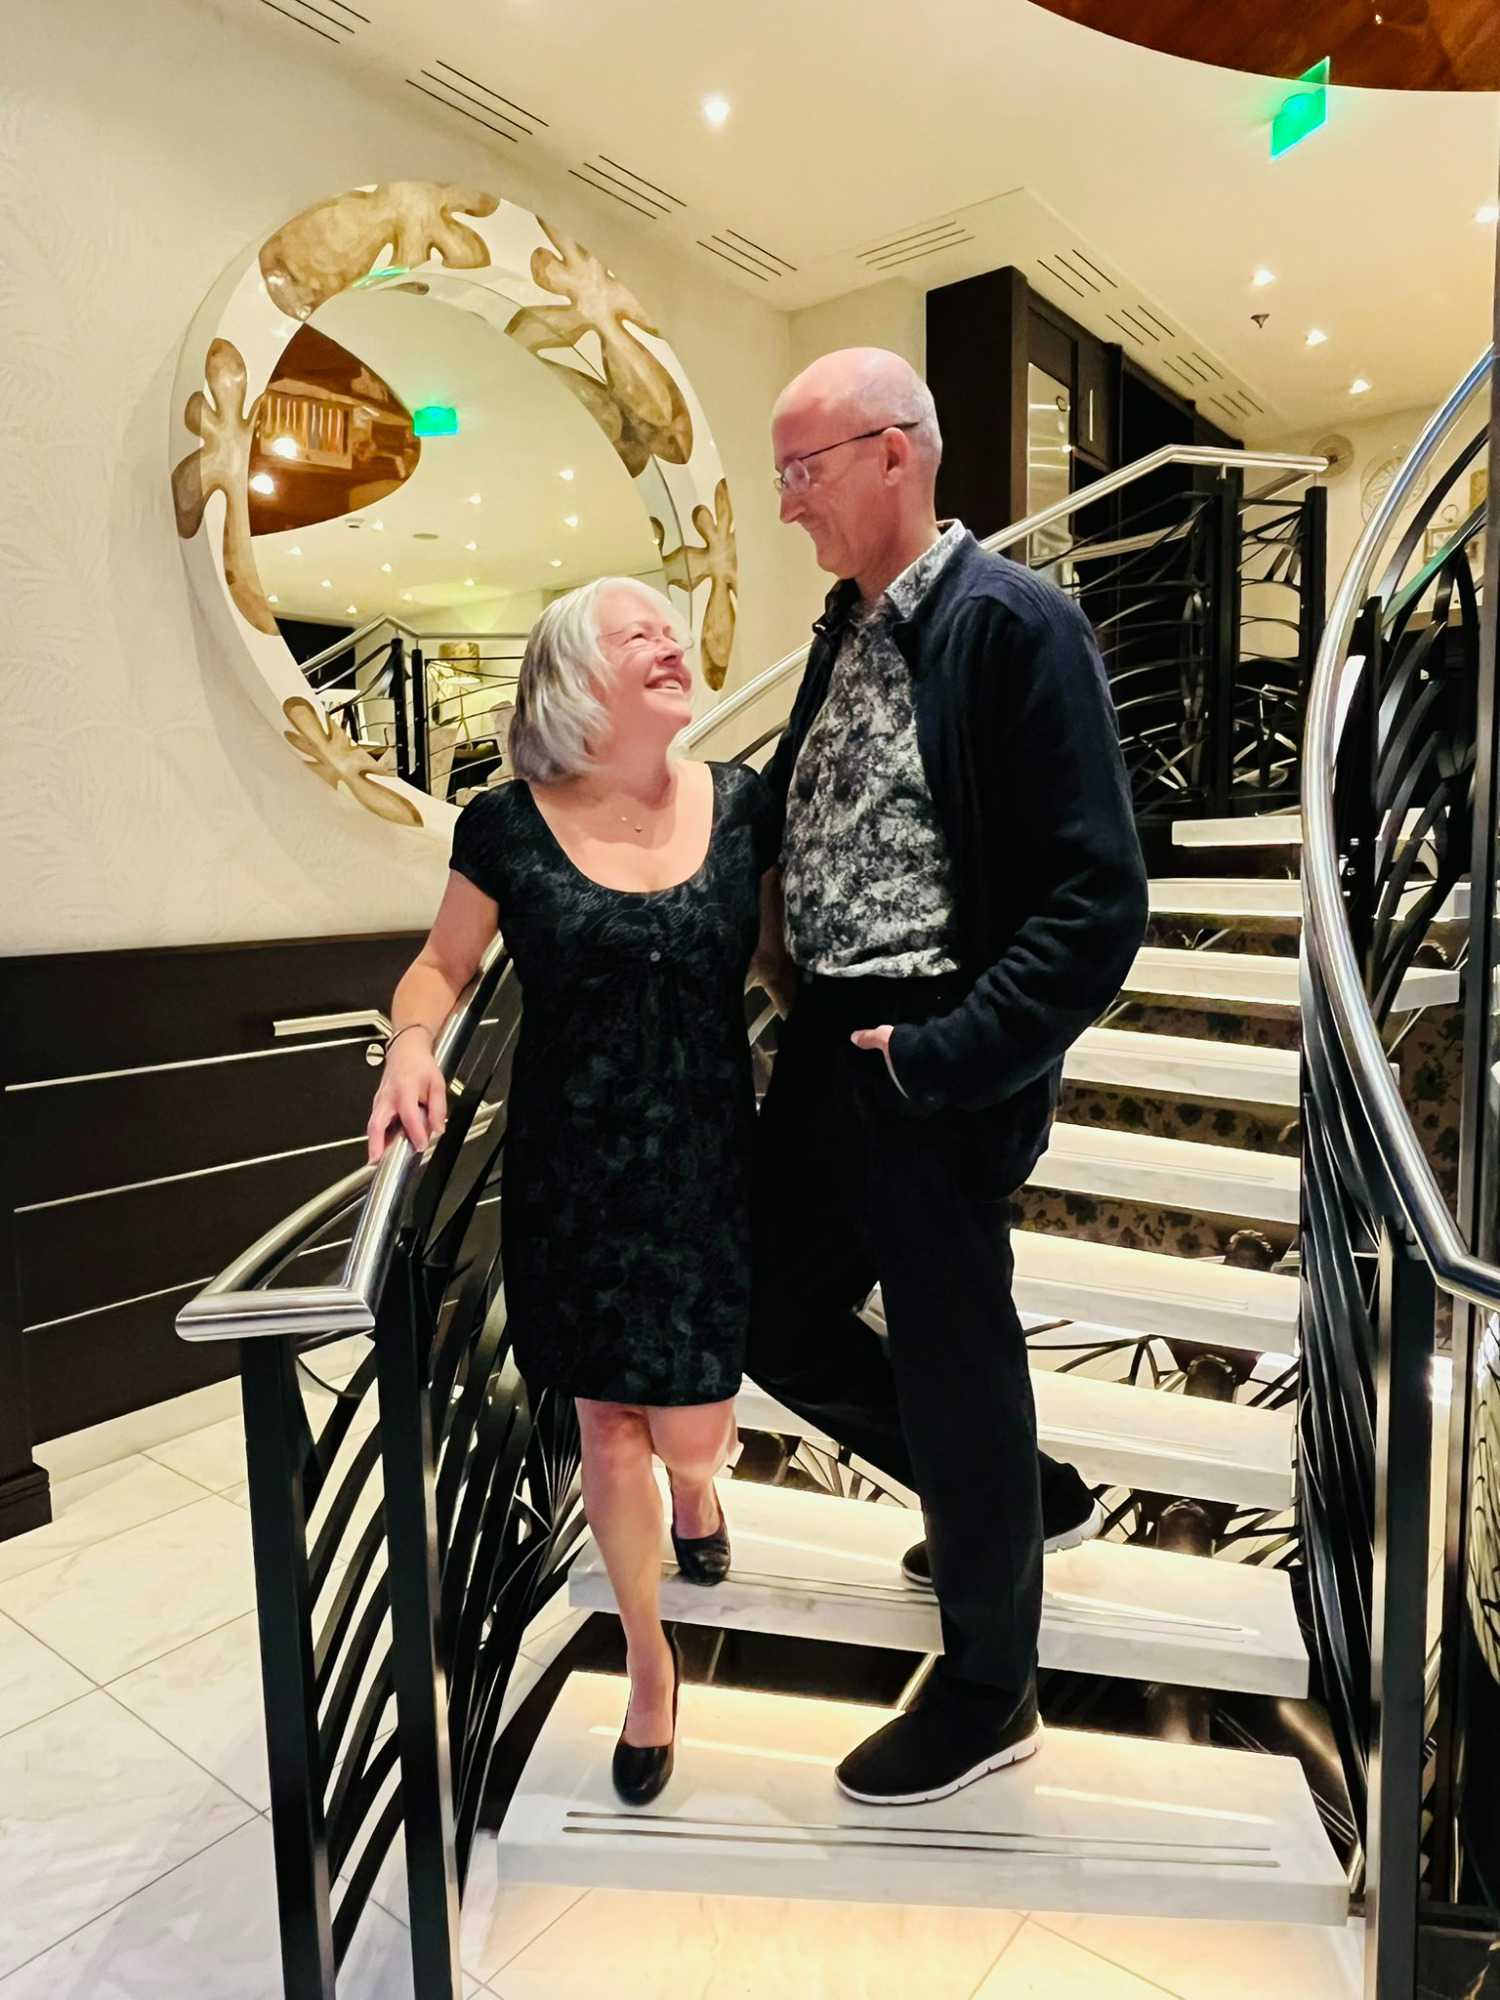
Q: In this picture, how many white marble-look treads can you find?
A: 9